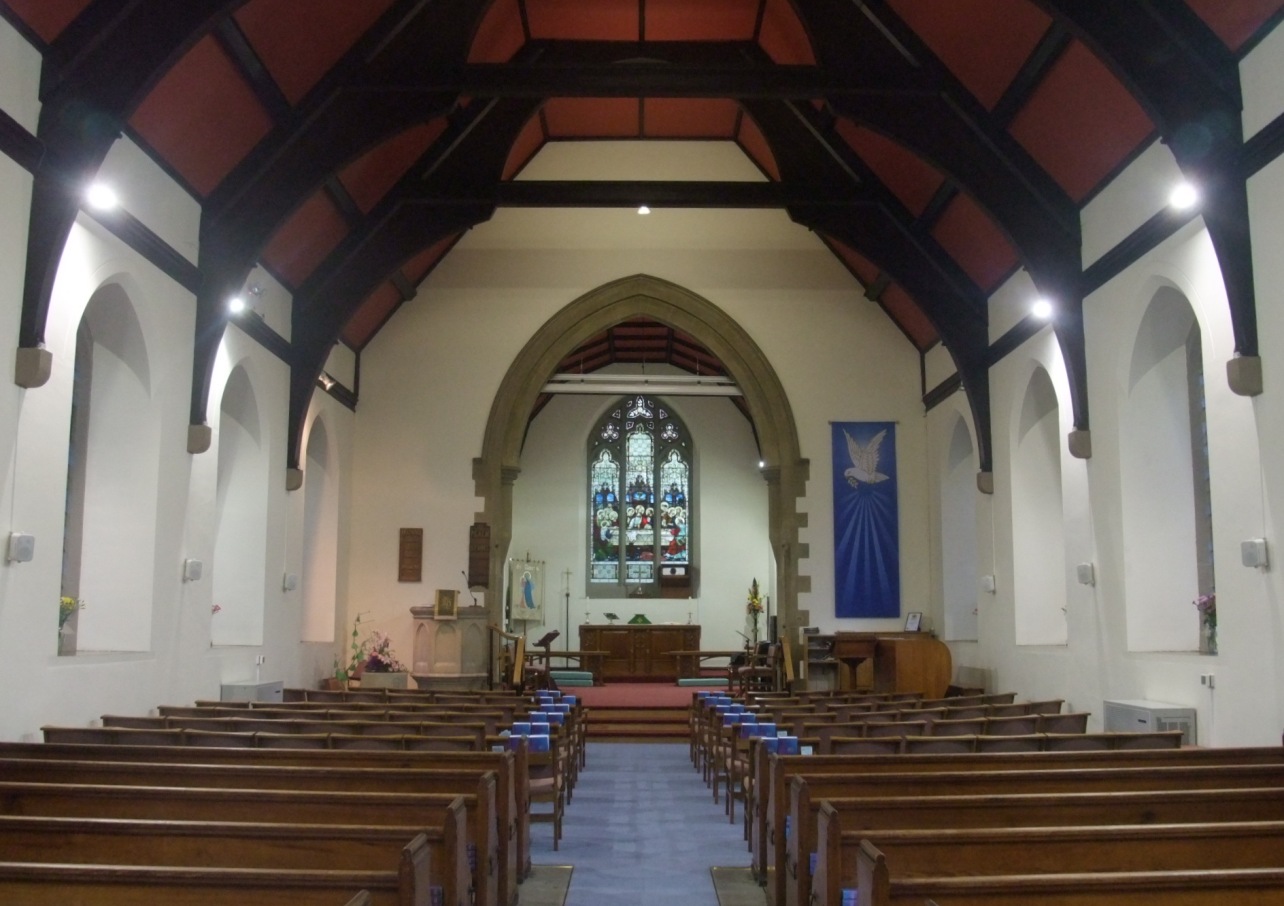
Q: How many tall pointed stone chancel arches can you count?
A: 1